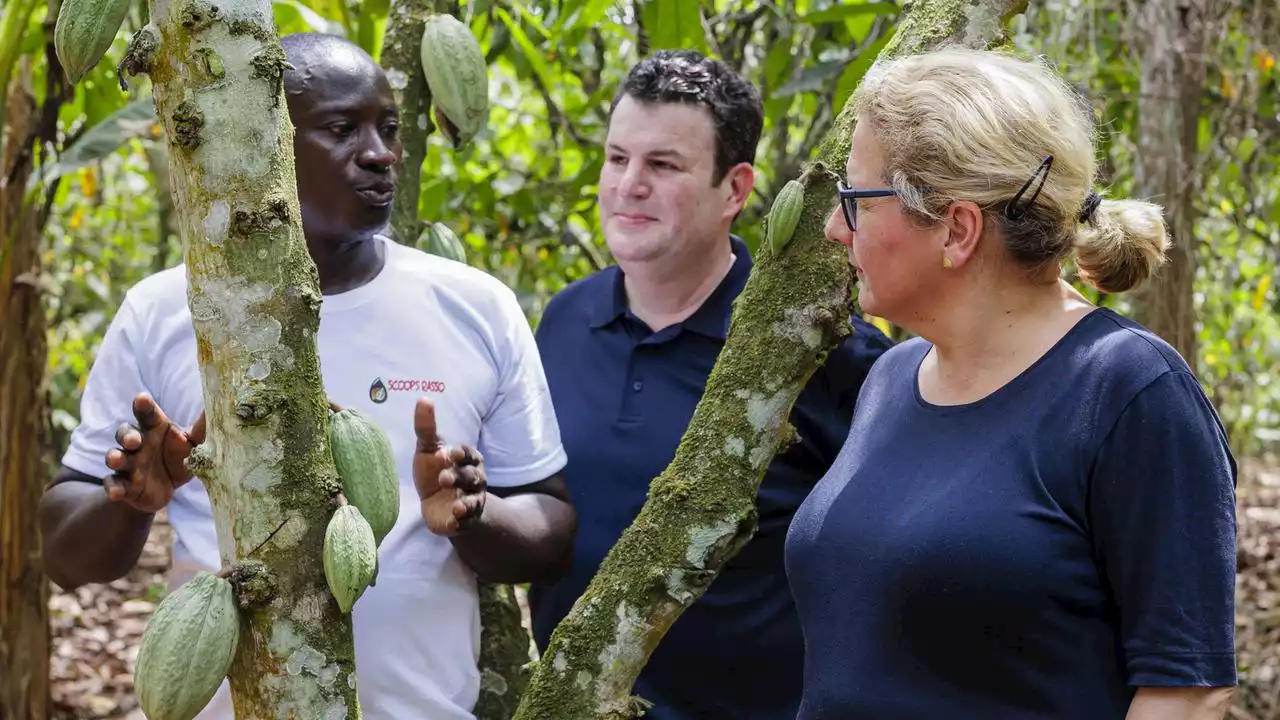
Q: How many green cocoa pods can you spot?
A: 7